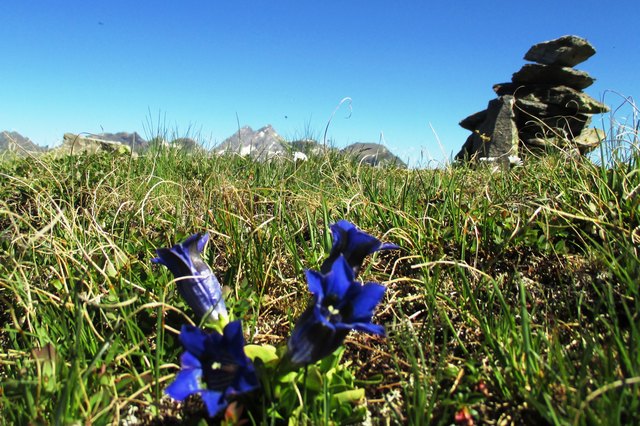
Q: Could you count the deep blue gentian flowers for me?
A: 4